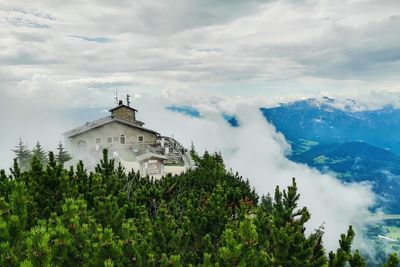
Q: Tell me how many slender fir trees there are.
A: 3